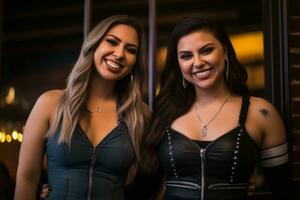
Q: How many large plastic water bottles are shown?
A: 0